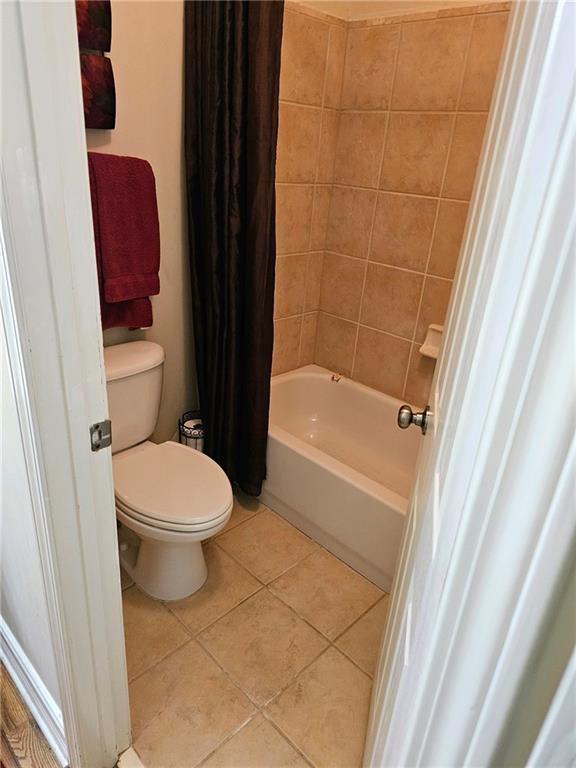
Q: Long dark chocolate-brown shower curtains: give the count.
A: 1